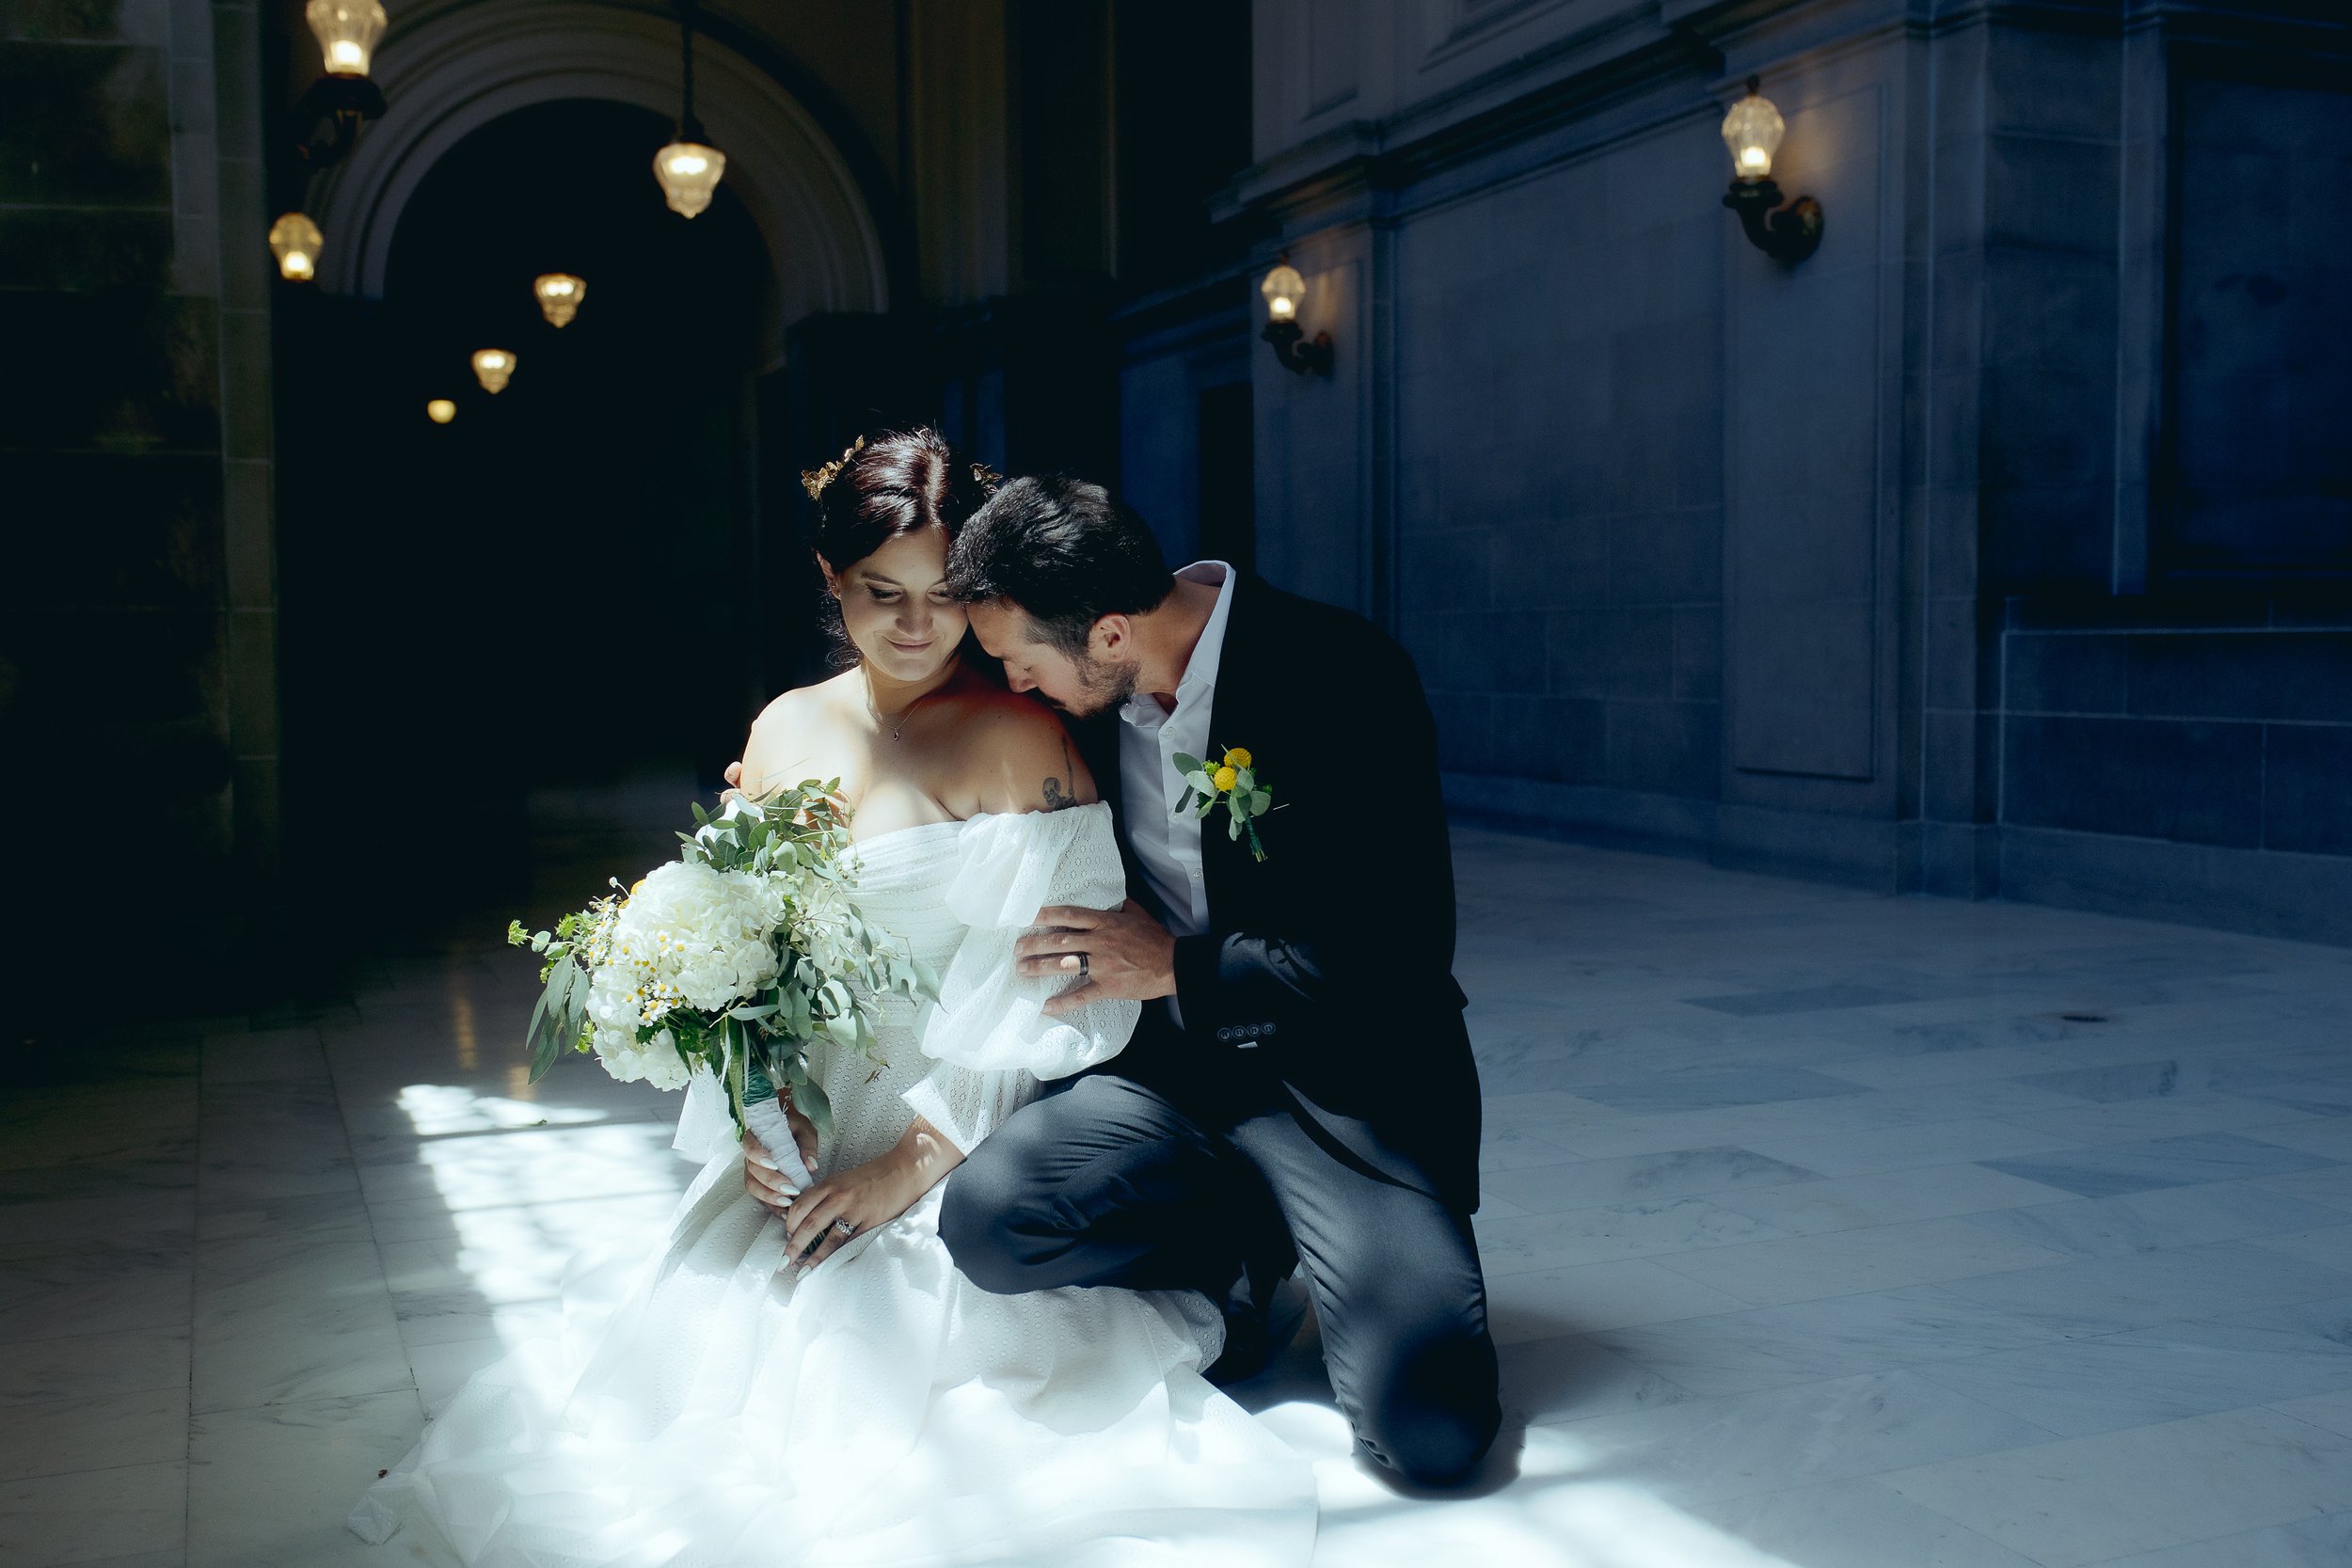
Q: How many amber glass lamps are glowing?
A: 8